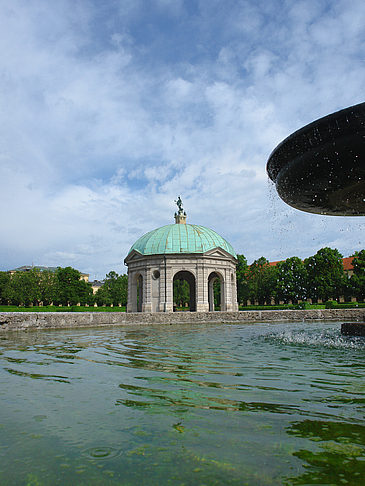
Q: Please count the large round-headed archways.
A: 3